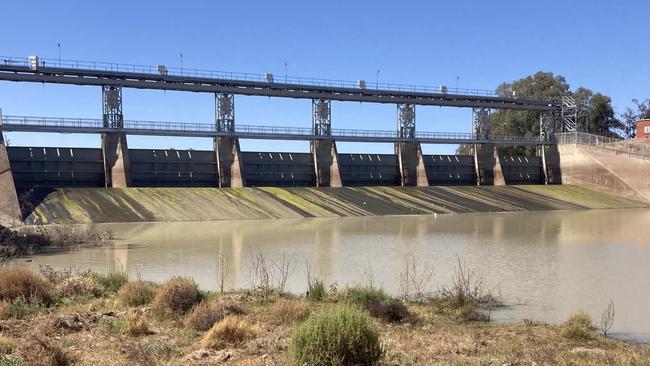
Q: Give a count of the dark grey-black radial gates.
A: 6